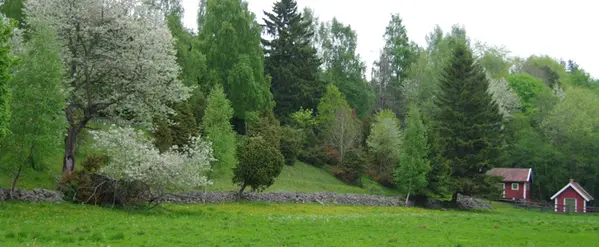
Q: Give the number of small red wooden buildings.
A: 2